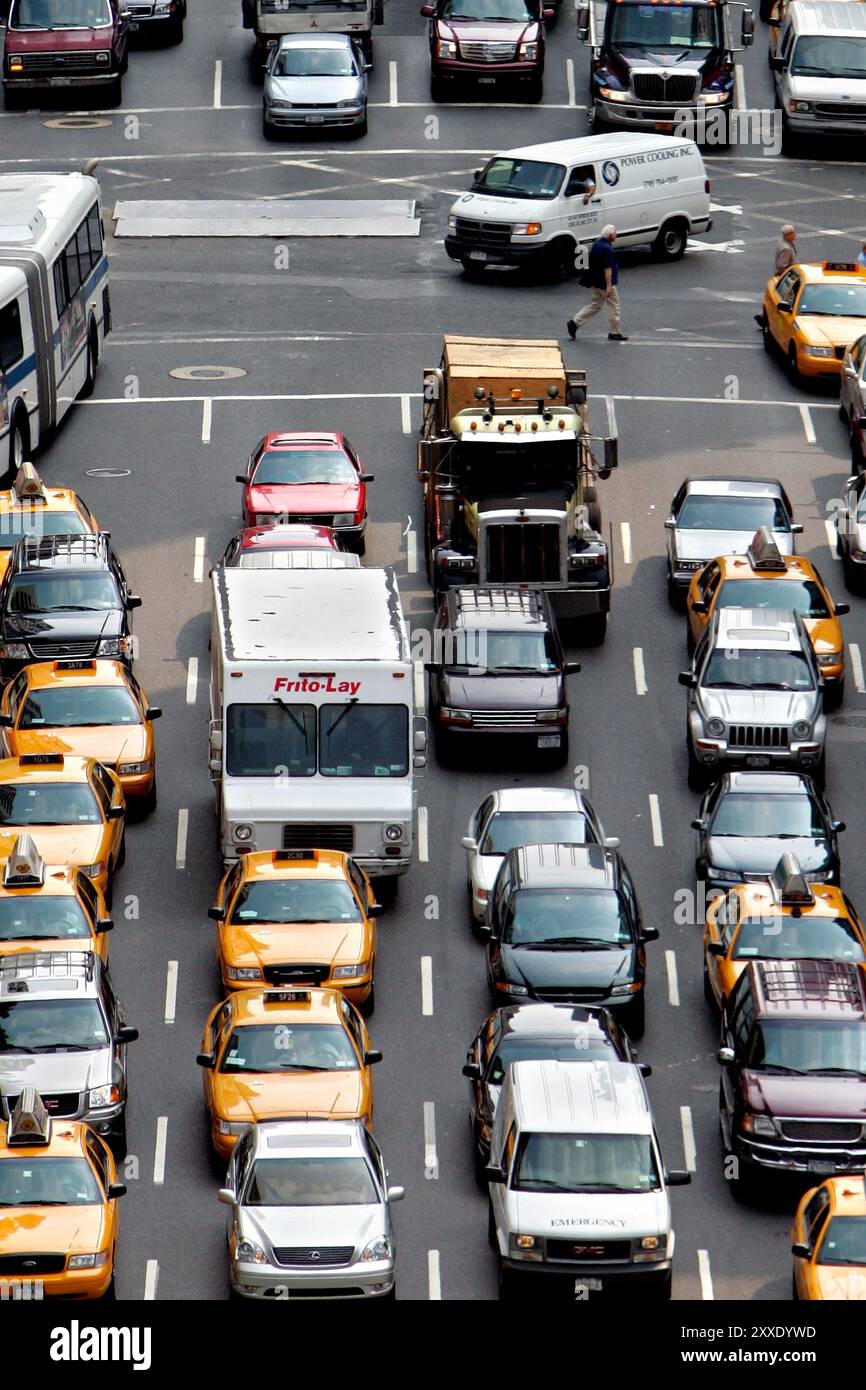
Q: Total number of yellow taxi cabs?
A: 11